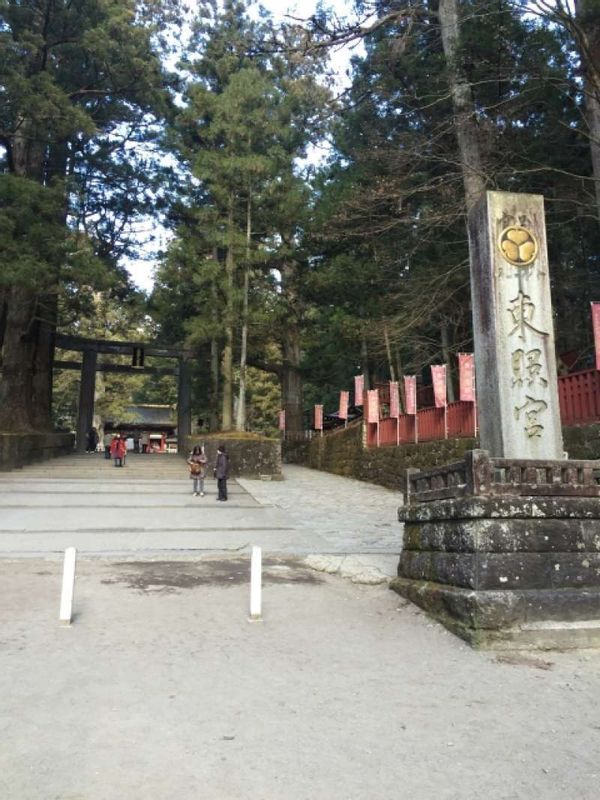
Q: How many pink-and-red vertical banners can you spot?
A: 10